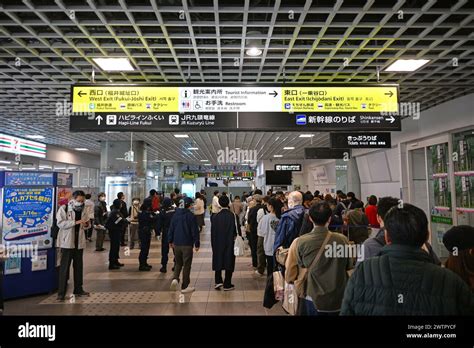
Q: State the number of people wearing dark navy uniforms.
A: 3